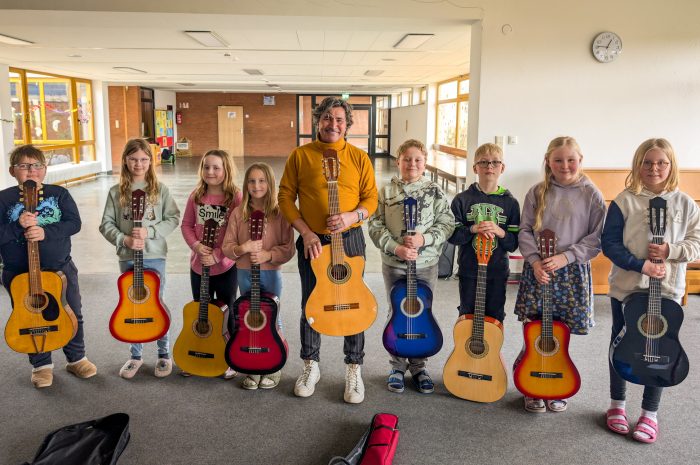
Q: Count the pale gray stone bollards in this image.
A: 0